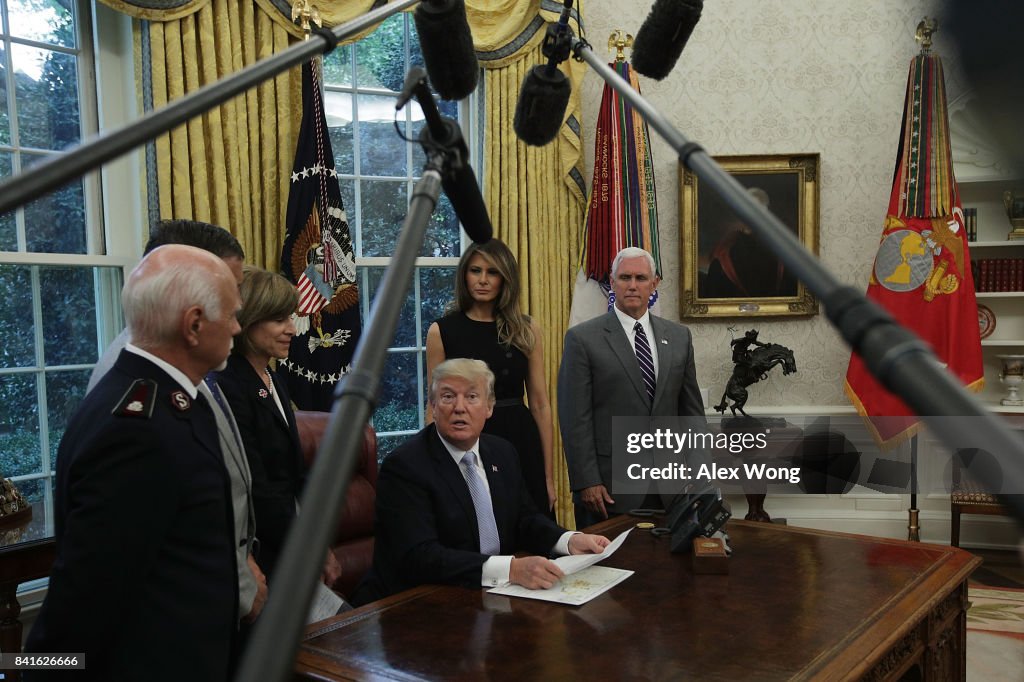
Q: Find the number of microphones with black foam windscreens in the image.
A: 4